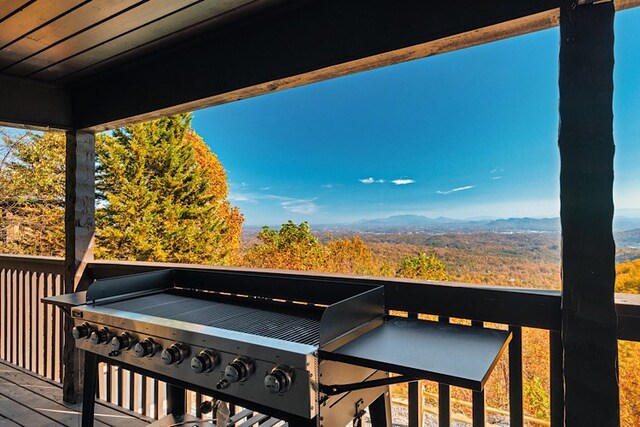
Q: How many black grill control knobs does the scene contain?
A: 8